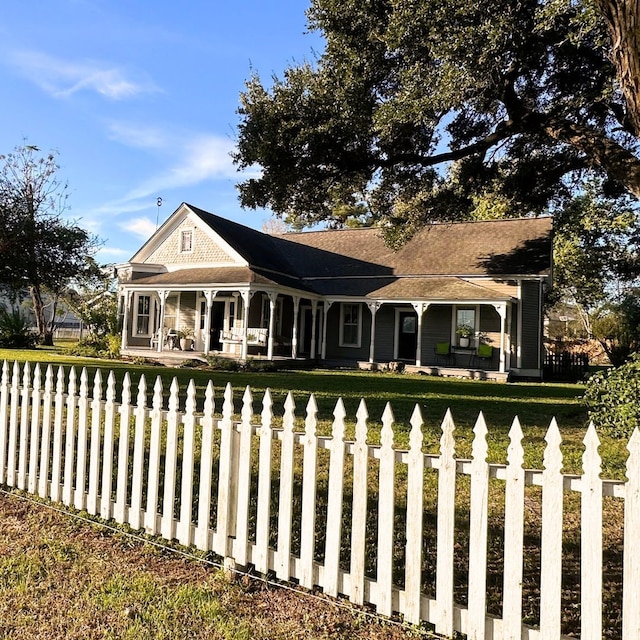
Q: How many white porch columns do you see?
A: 11